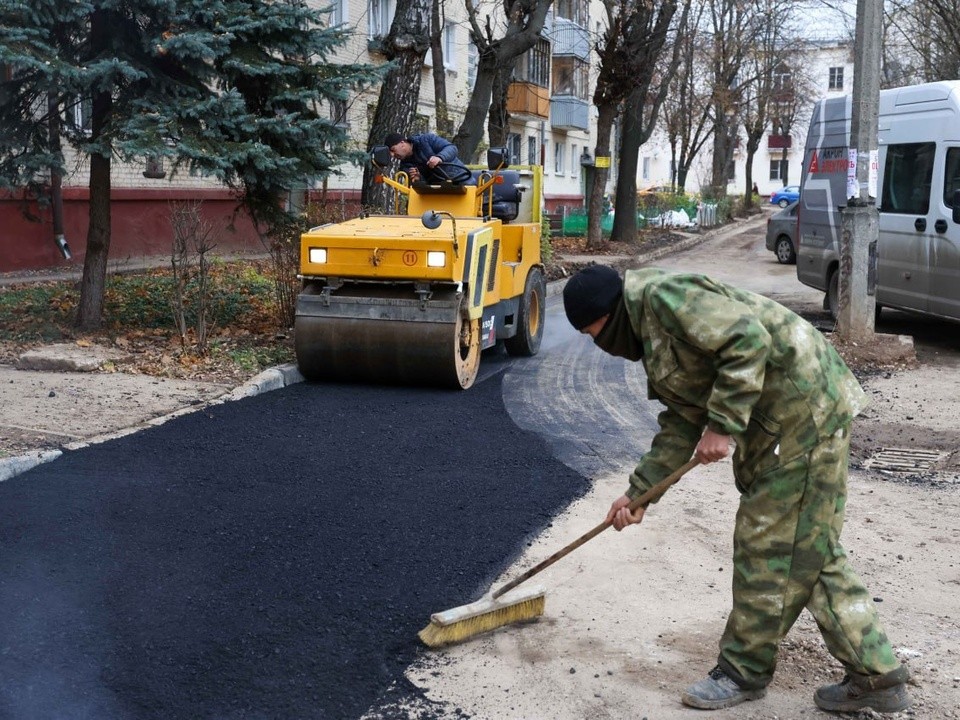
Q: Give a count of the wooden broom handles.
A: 1